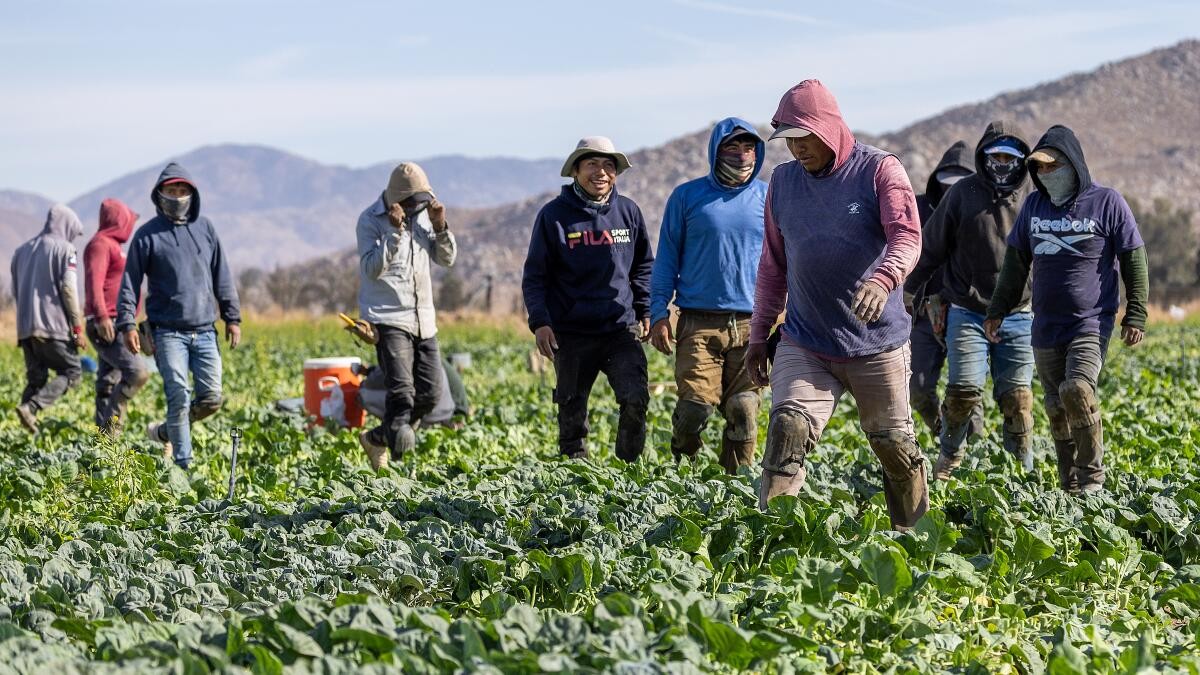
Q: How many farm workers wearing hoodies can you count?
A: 9